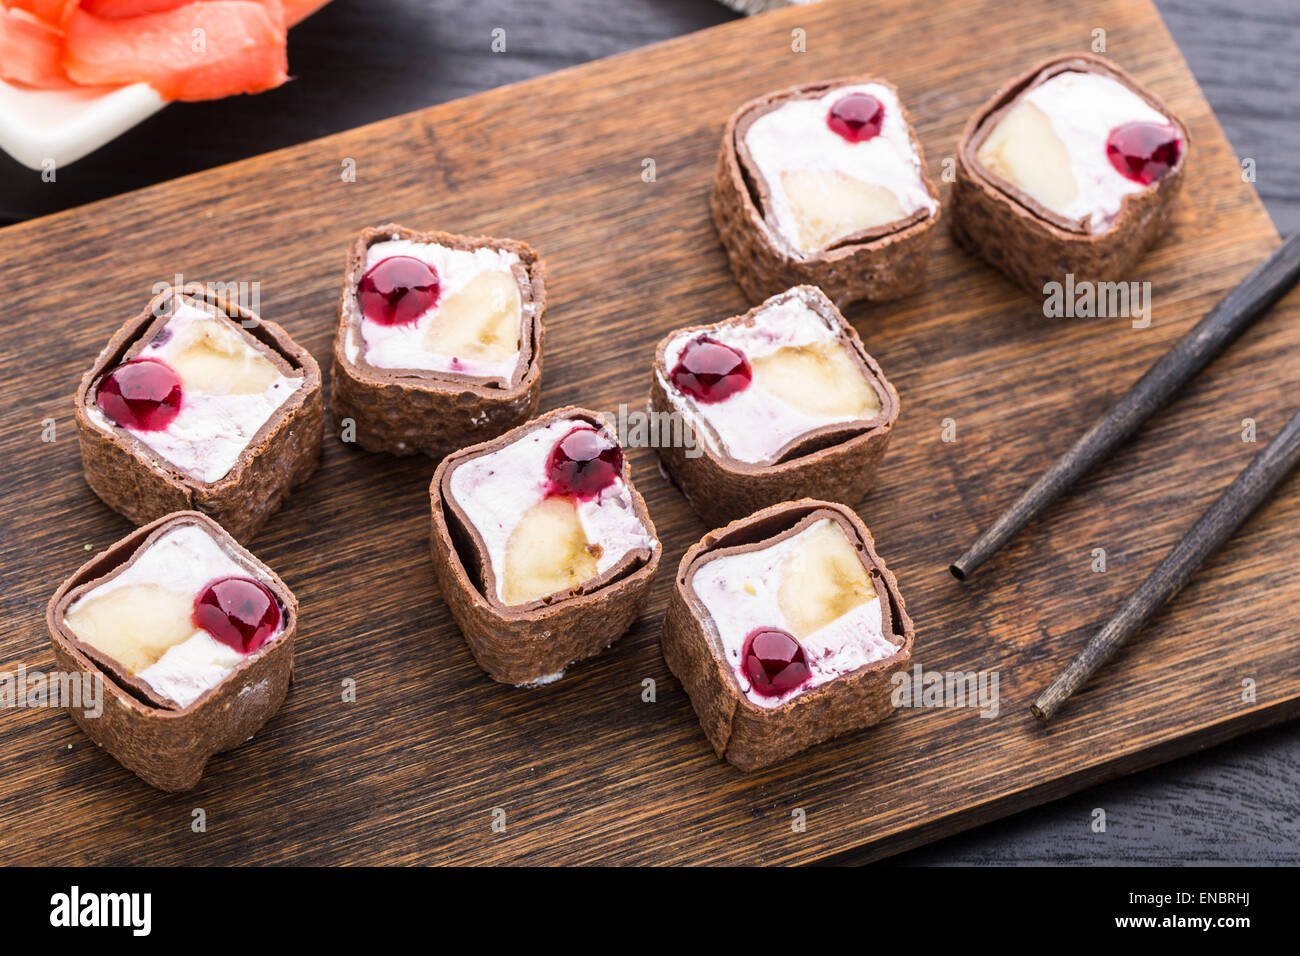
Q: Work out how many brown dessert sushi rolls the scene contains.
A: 8